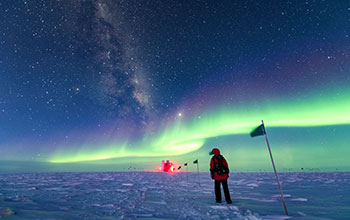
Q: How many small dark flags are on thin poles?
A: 4